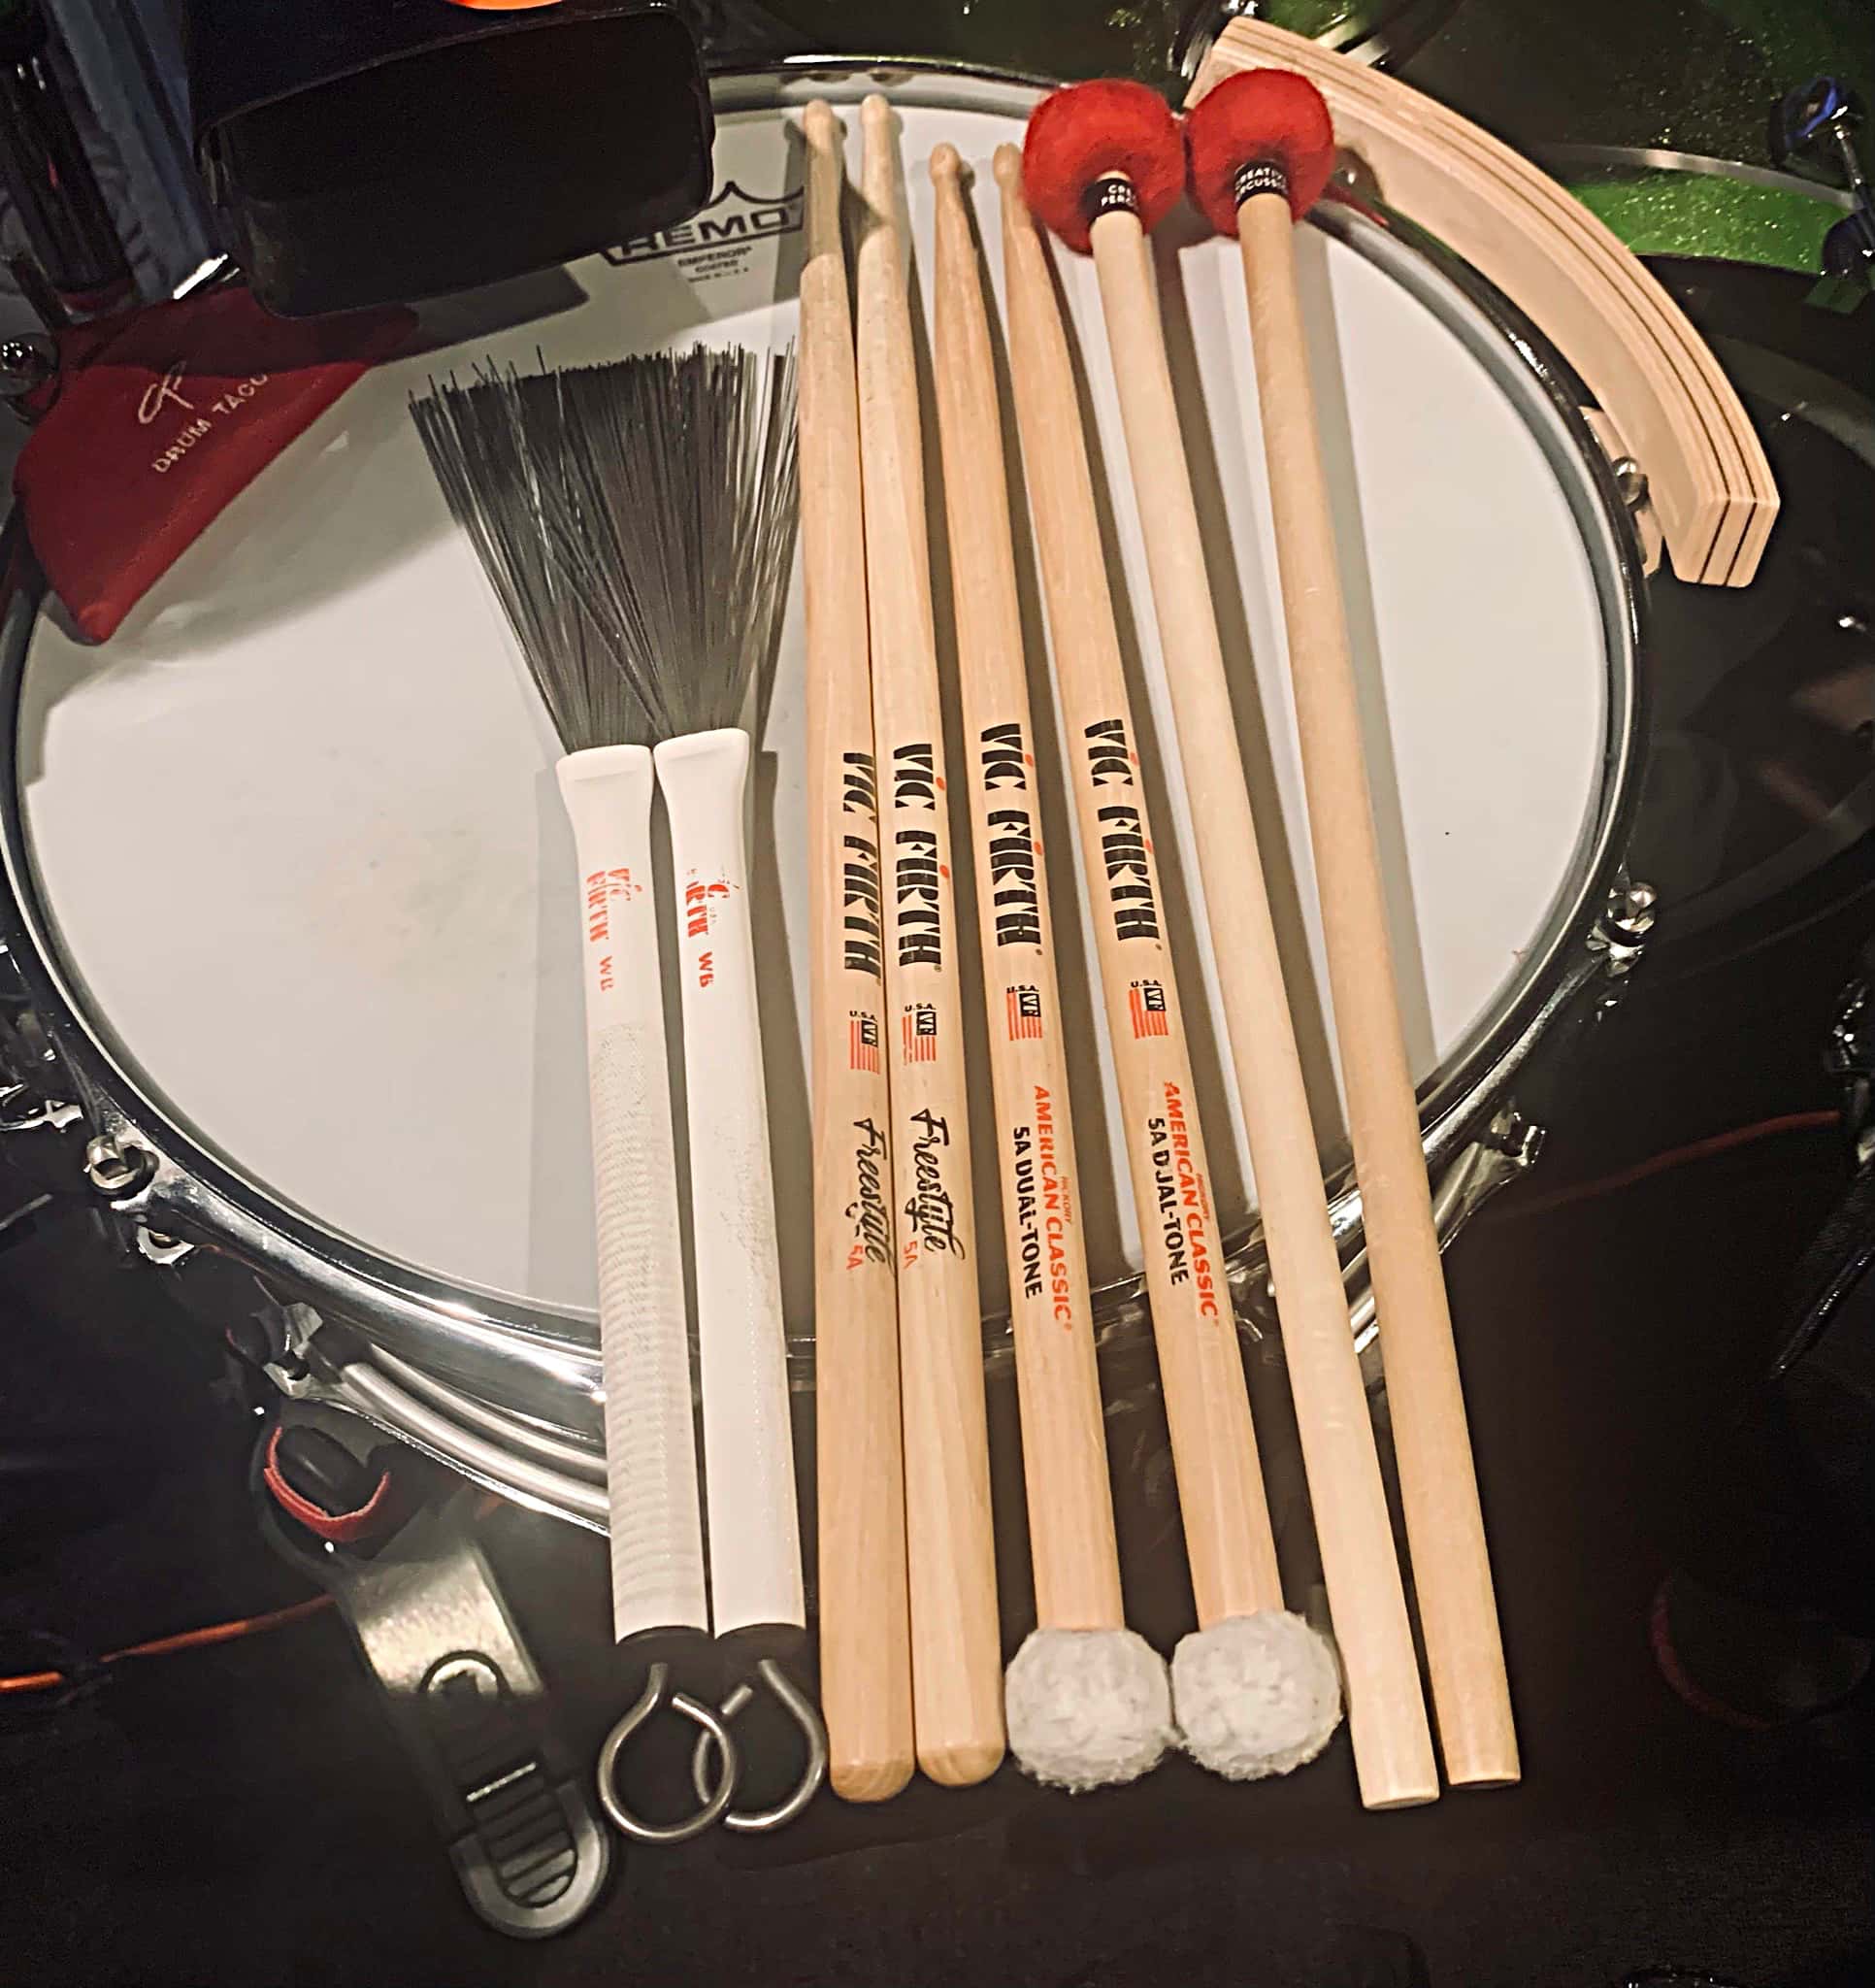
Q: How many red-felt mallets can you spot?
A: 2